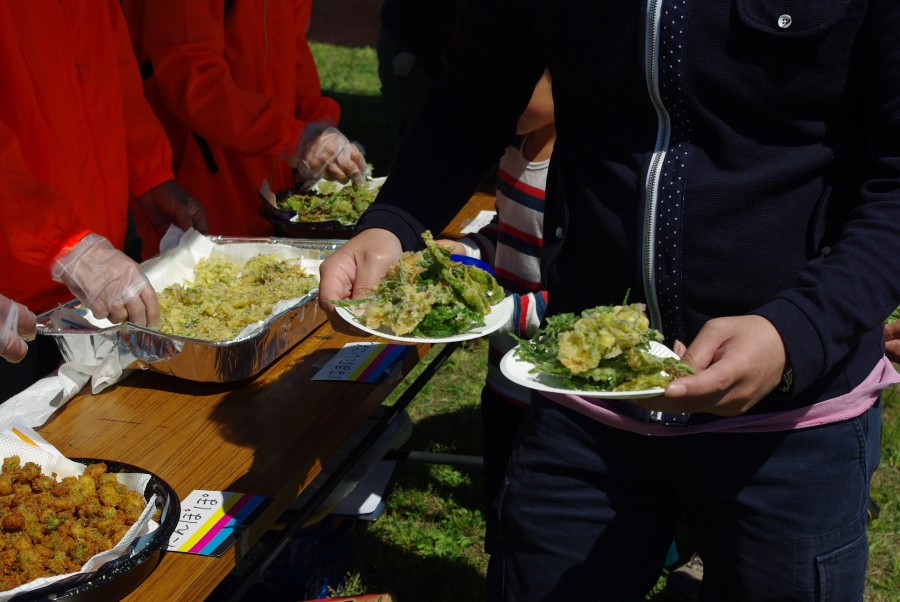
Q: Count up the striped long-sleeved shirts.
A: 1